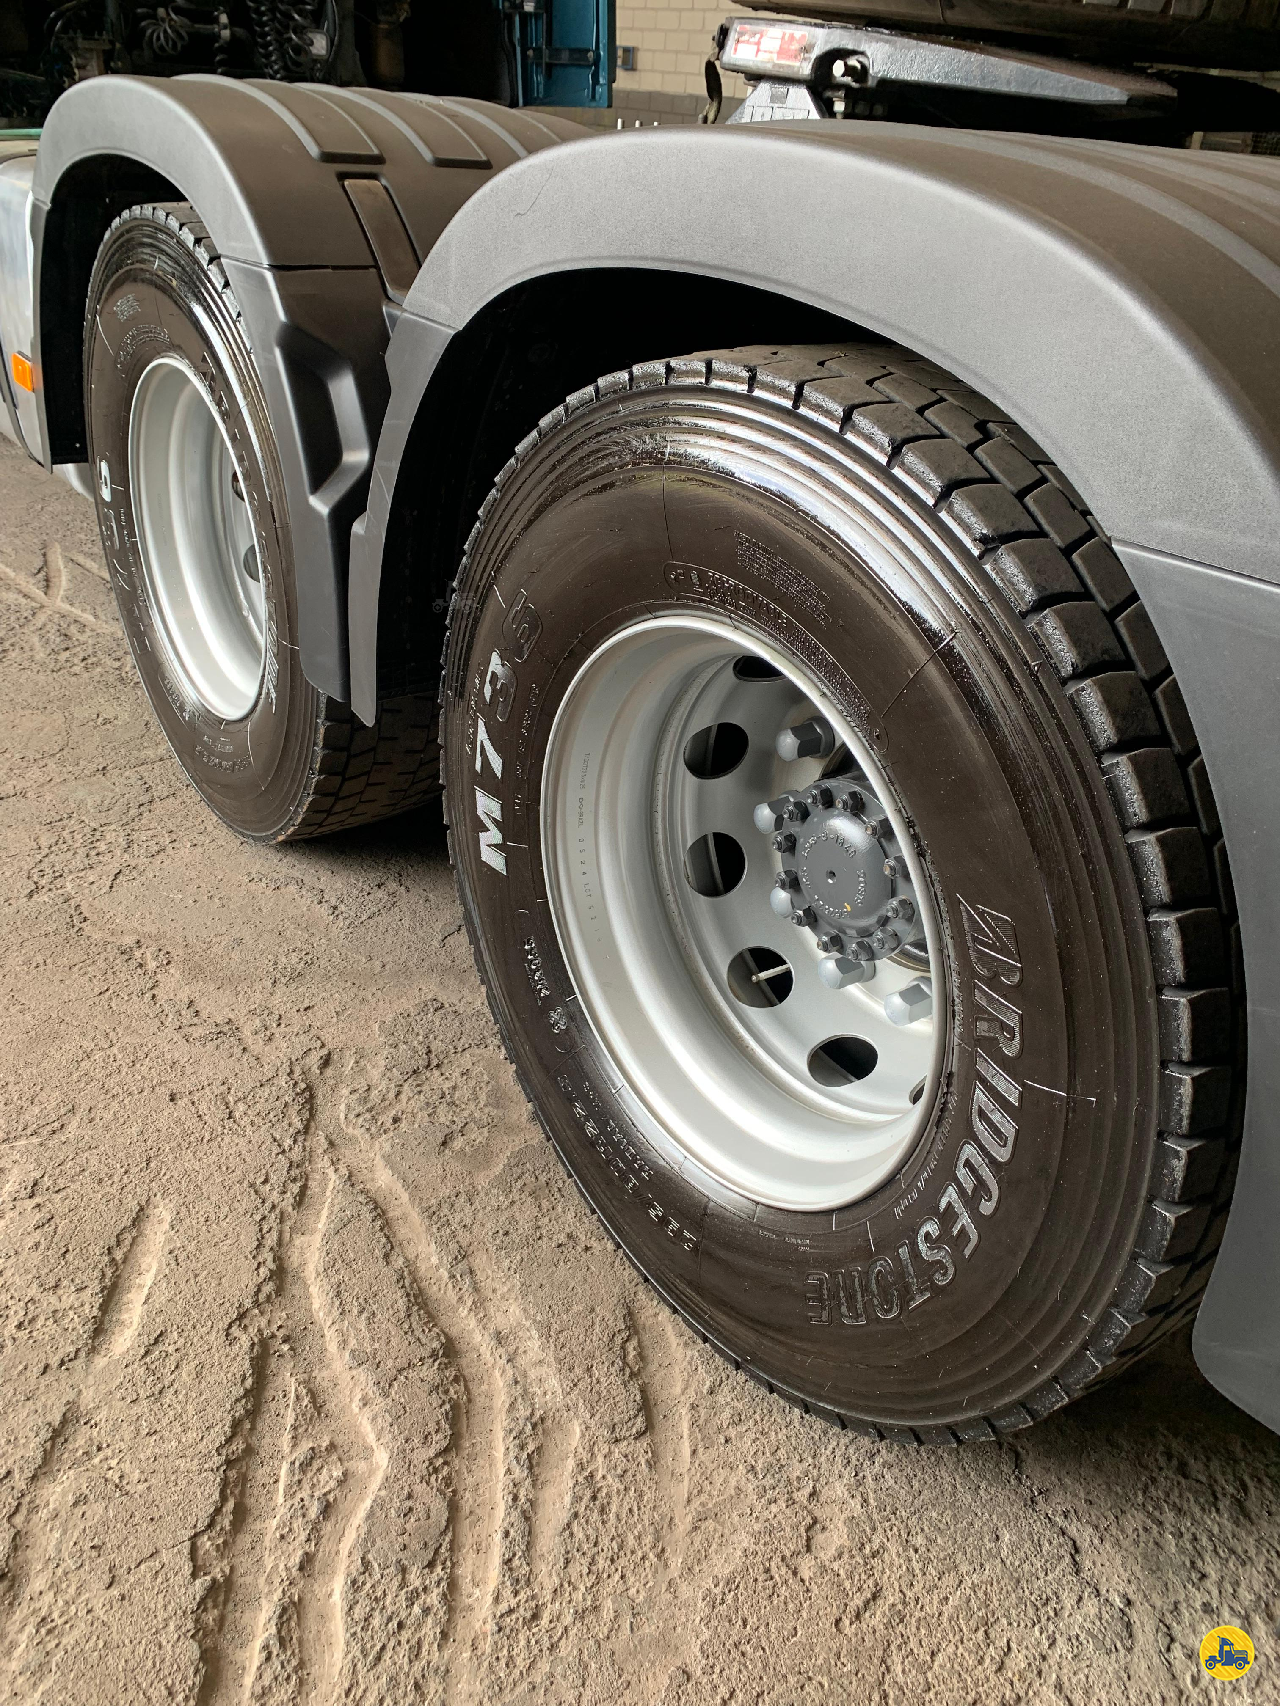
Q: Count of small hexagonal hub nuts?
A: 12